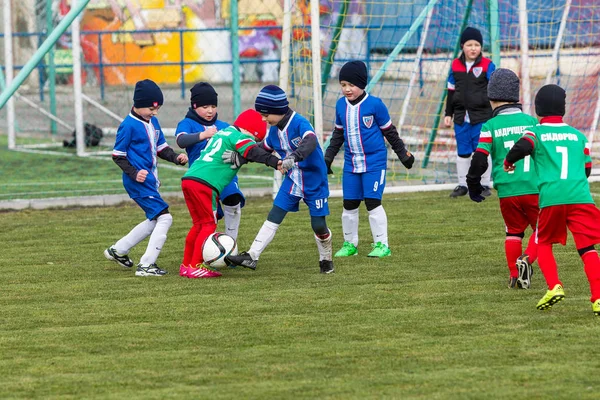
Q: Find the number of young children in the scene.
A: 8